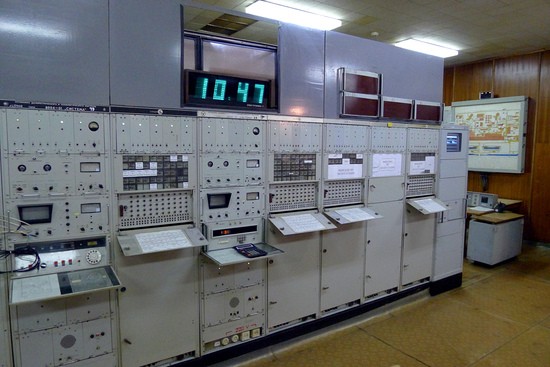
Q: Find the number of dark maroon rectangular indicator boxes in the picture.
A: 4